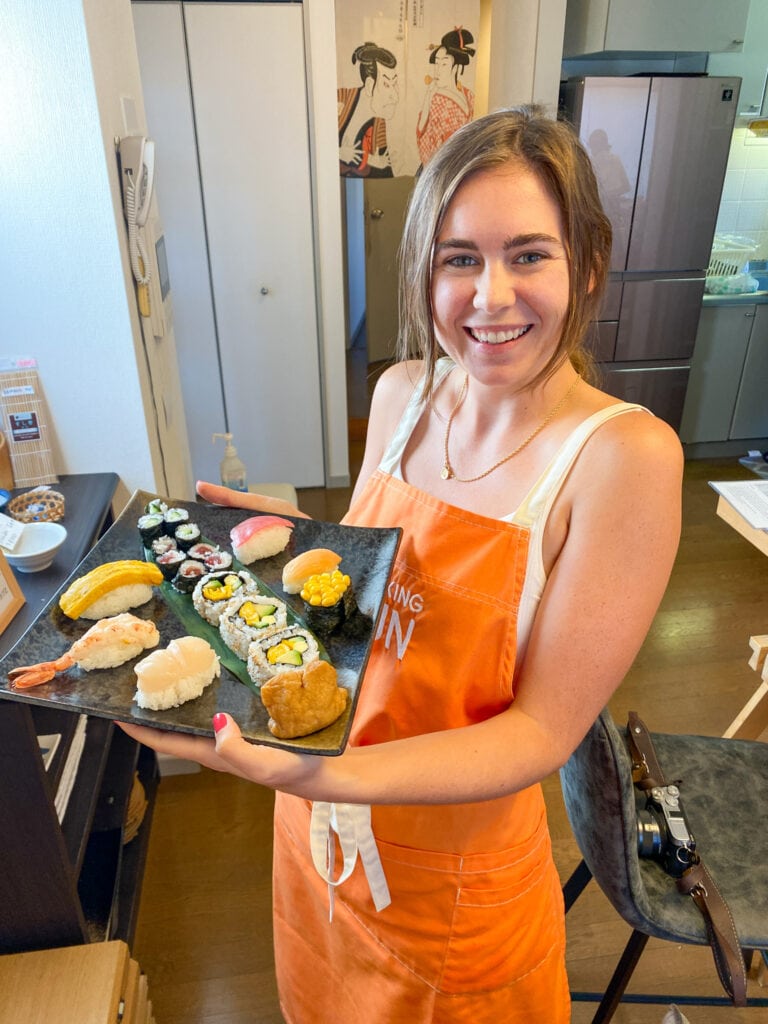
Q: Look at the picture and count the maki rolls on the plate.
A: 12